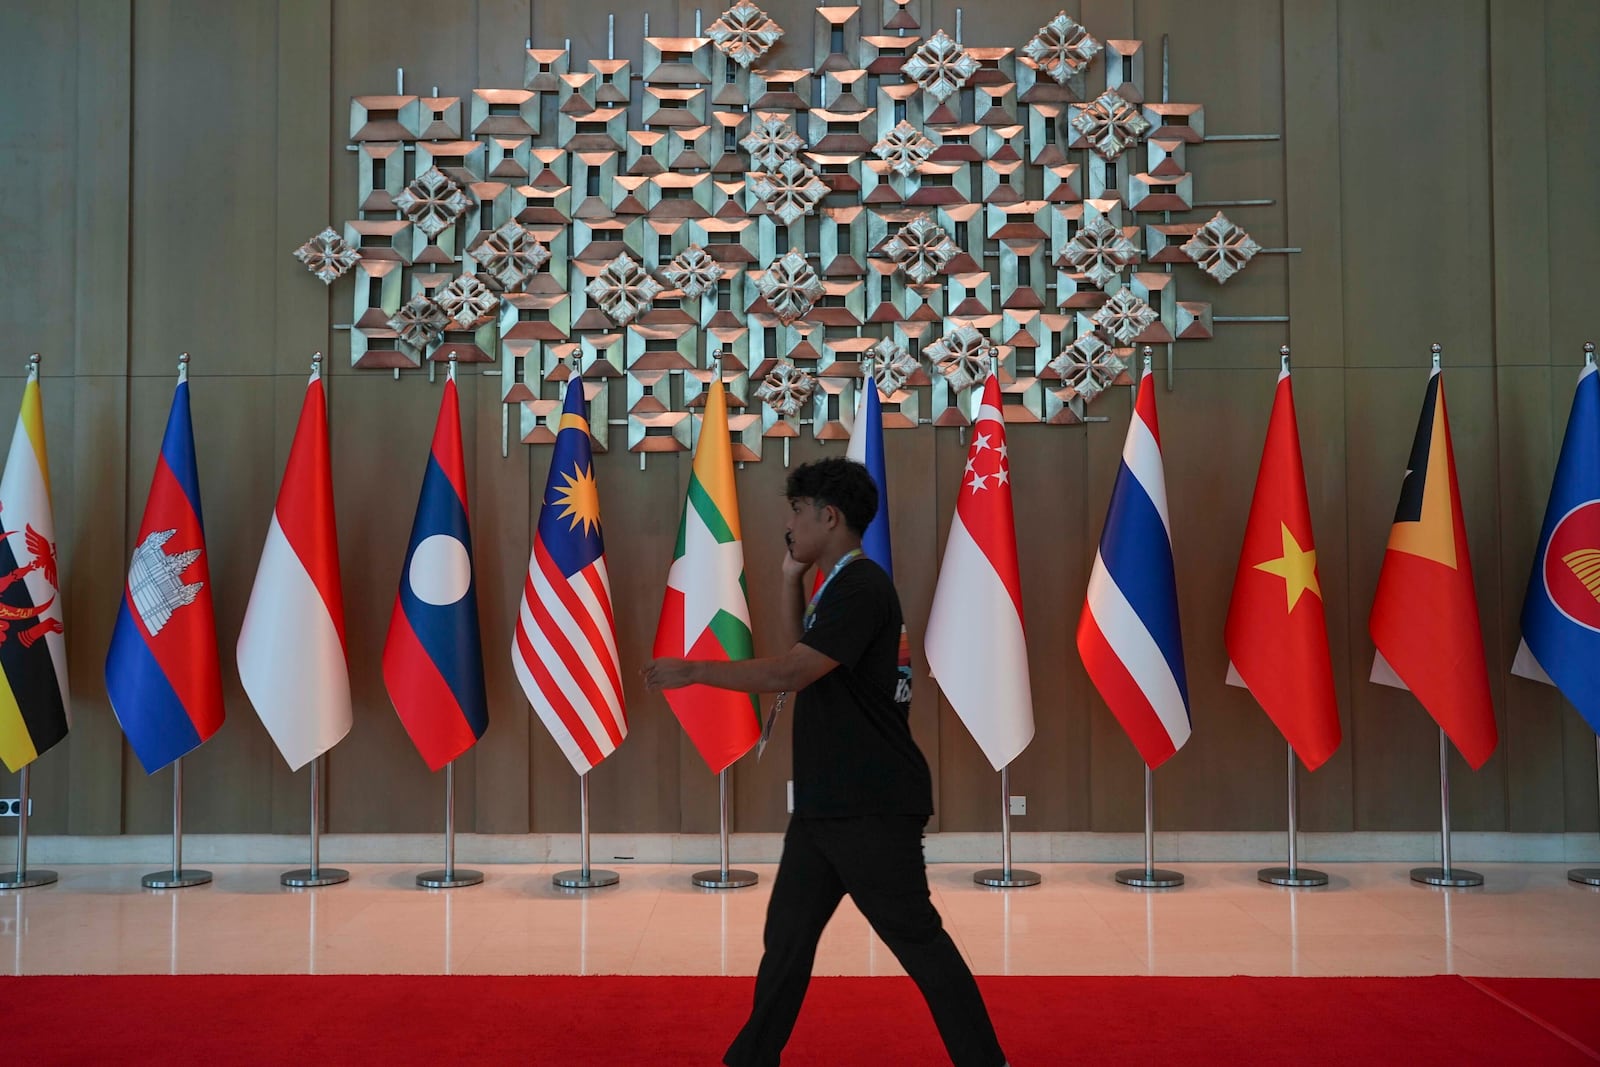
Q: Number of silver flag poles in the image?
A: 12